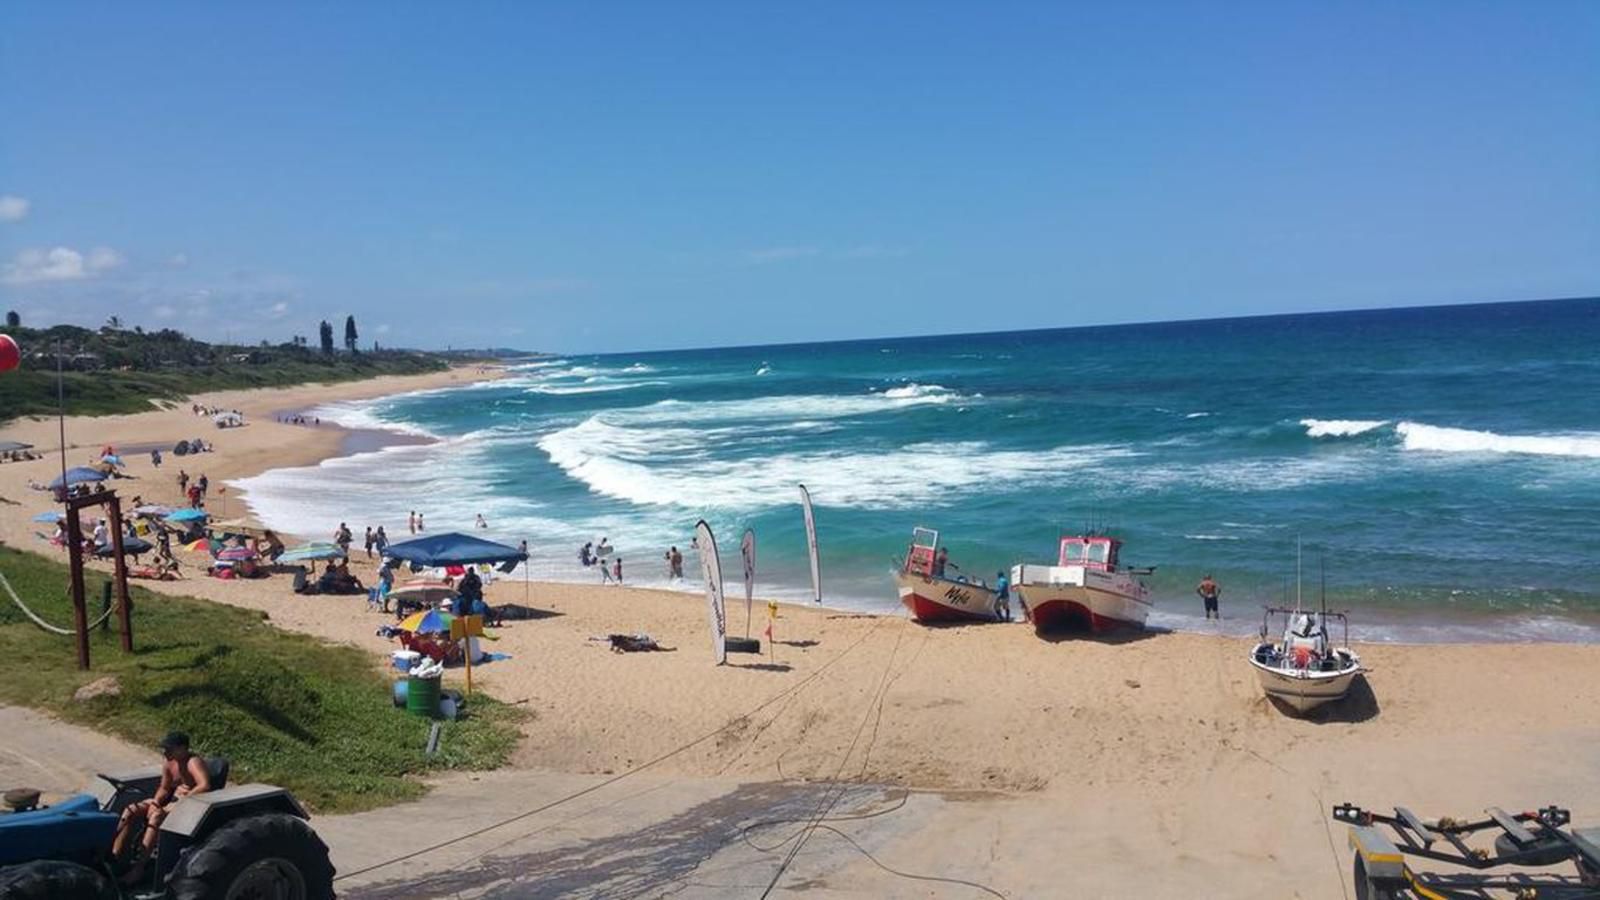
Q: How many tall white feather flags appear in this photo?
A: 3